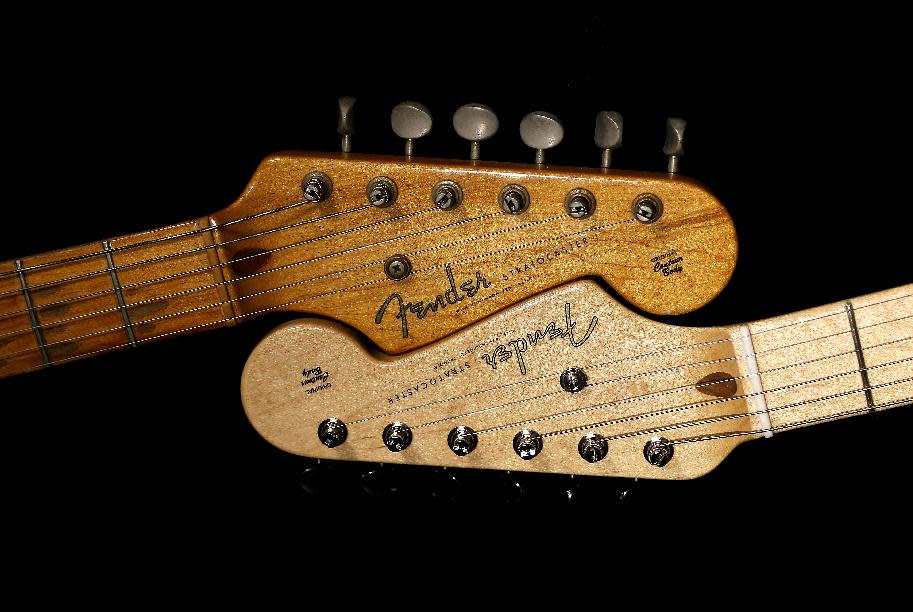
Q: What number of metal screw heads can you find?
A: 2